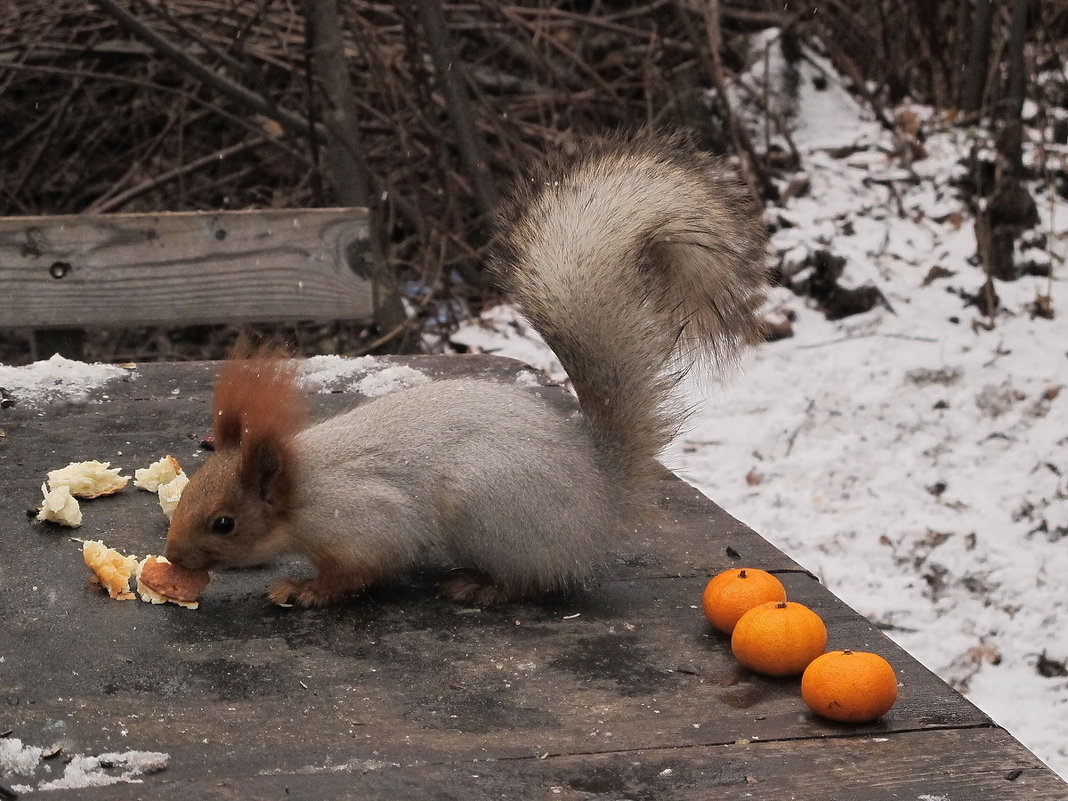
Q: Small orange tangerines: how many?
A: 3